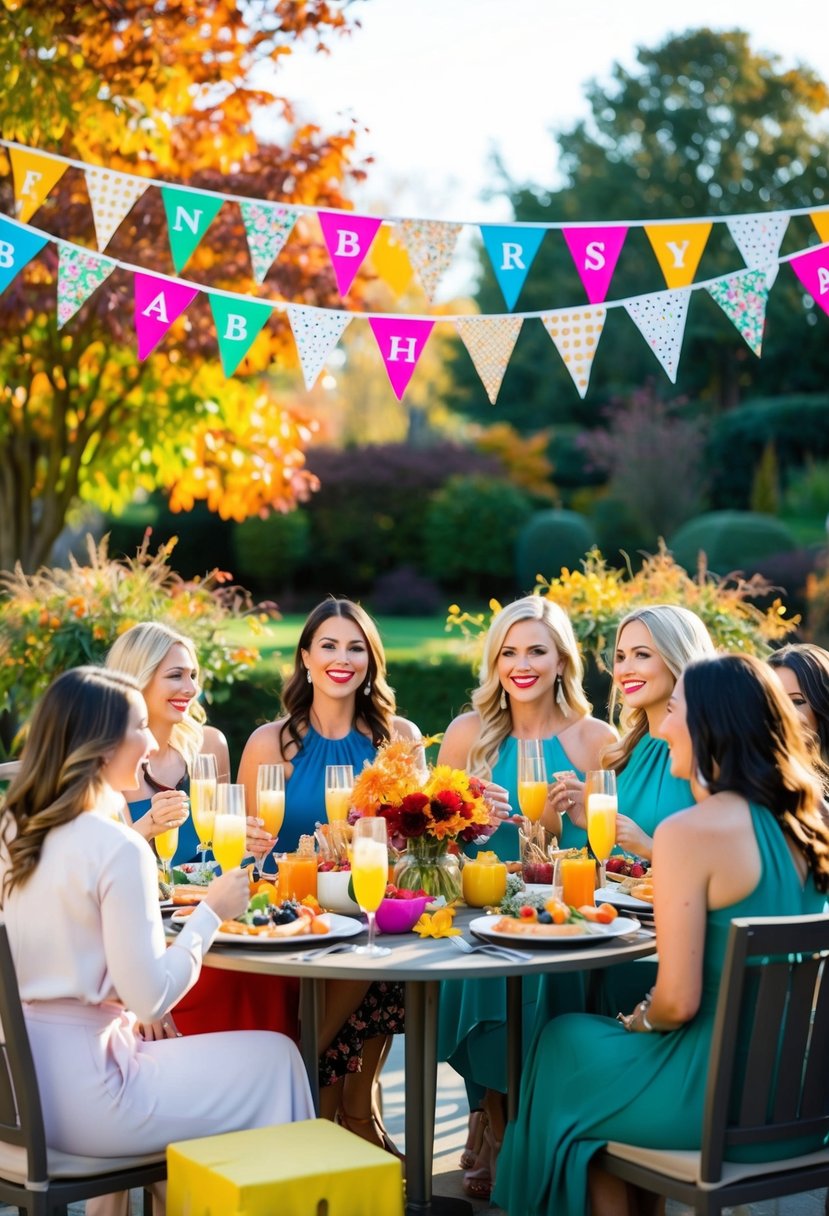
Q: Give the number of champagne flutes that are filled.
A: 8